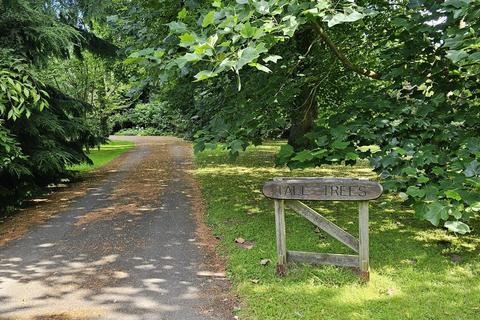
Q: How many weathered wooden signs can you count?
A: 1